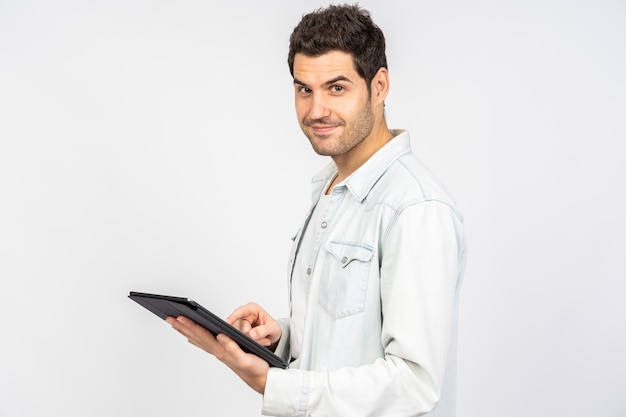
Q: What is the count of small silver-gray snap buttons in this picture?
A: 3